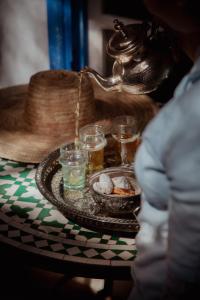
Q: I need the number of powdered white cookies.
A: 3